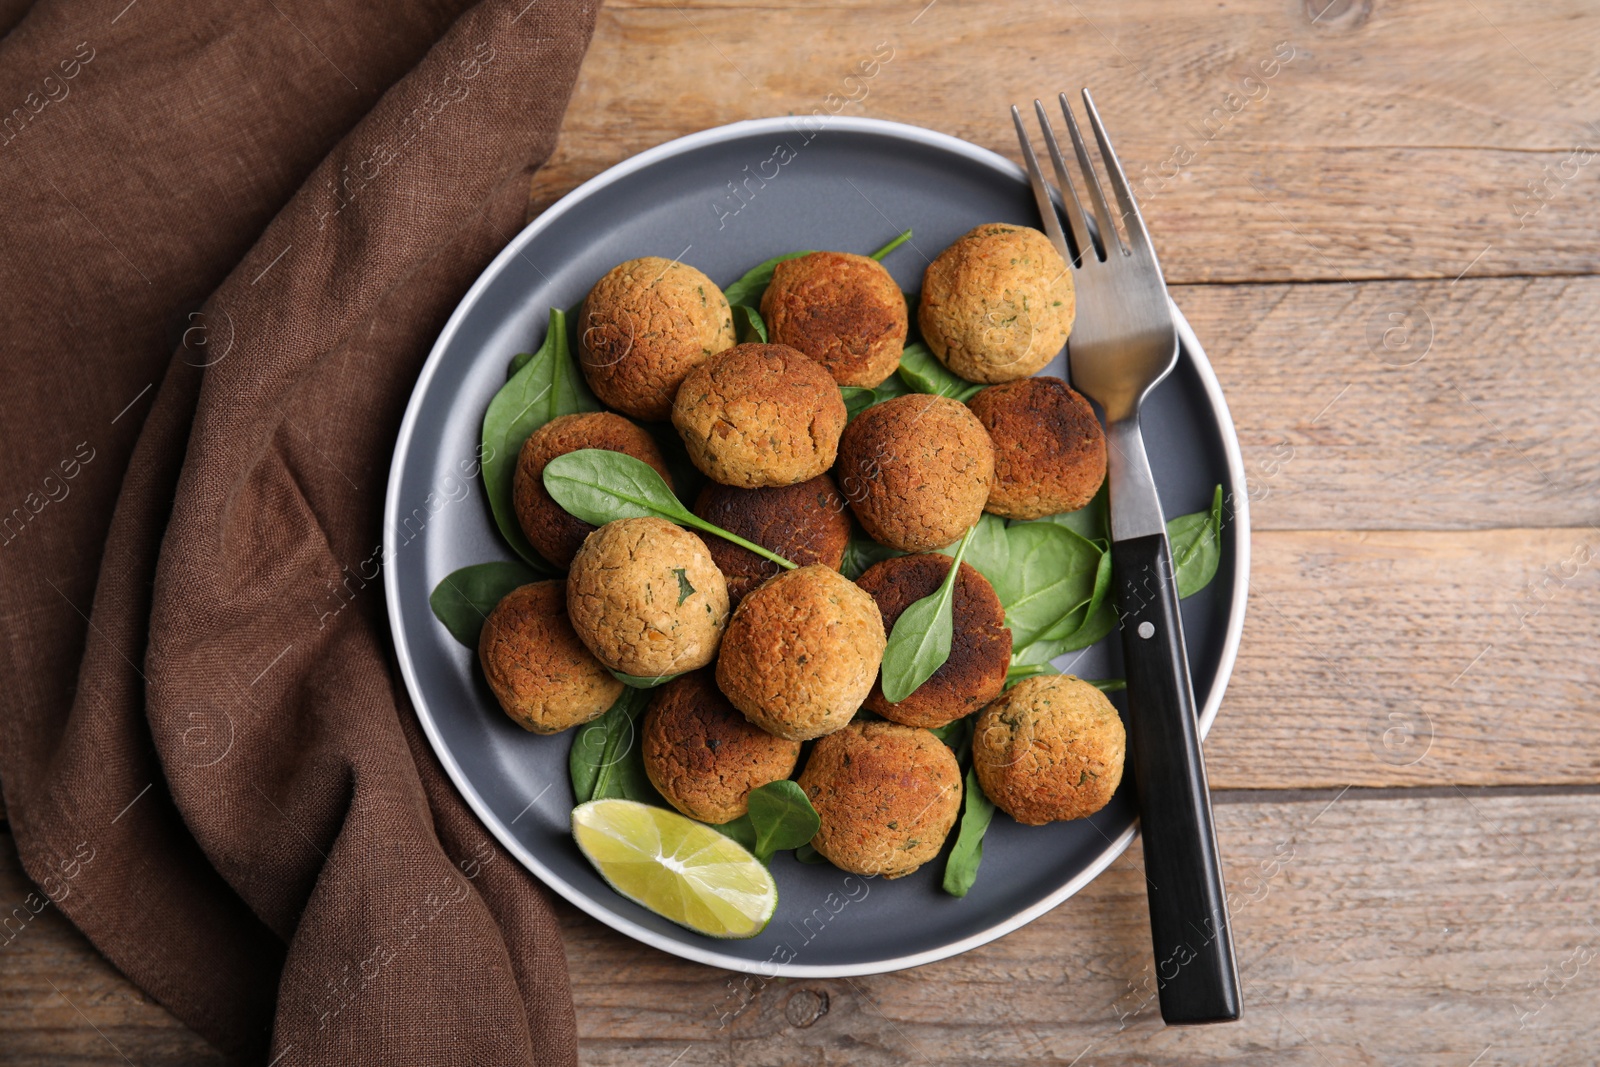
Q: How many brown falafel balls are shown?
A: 15